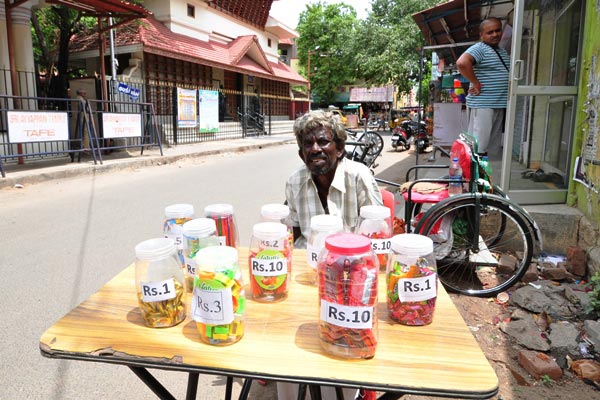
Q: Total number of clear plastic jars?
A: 11